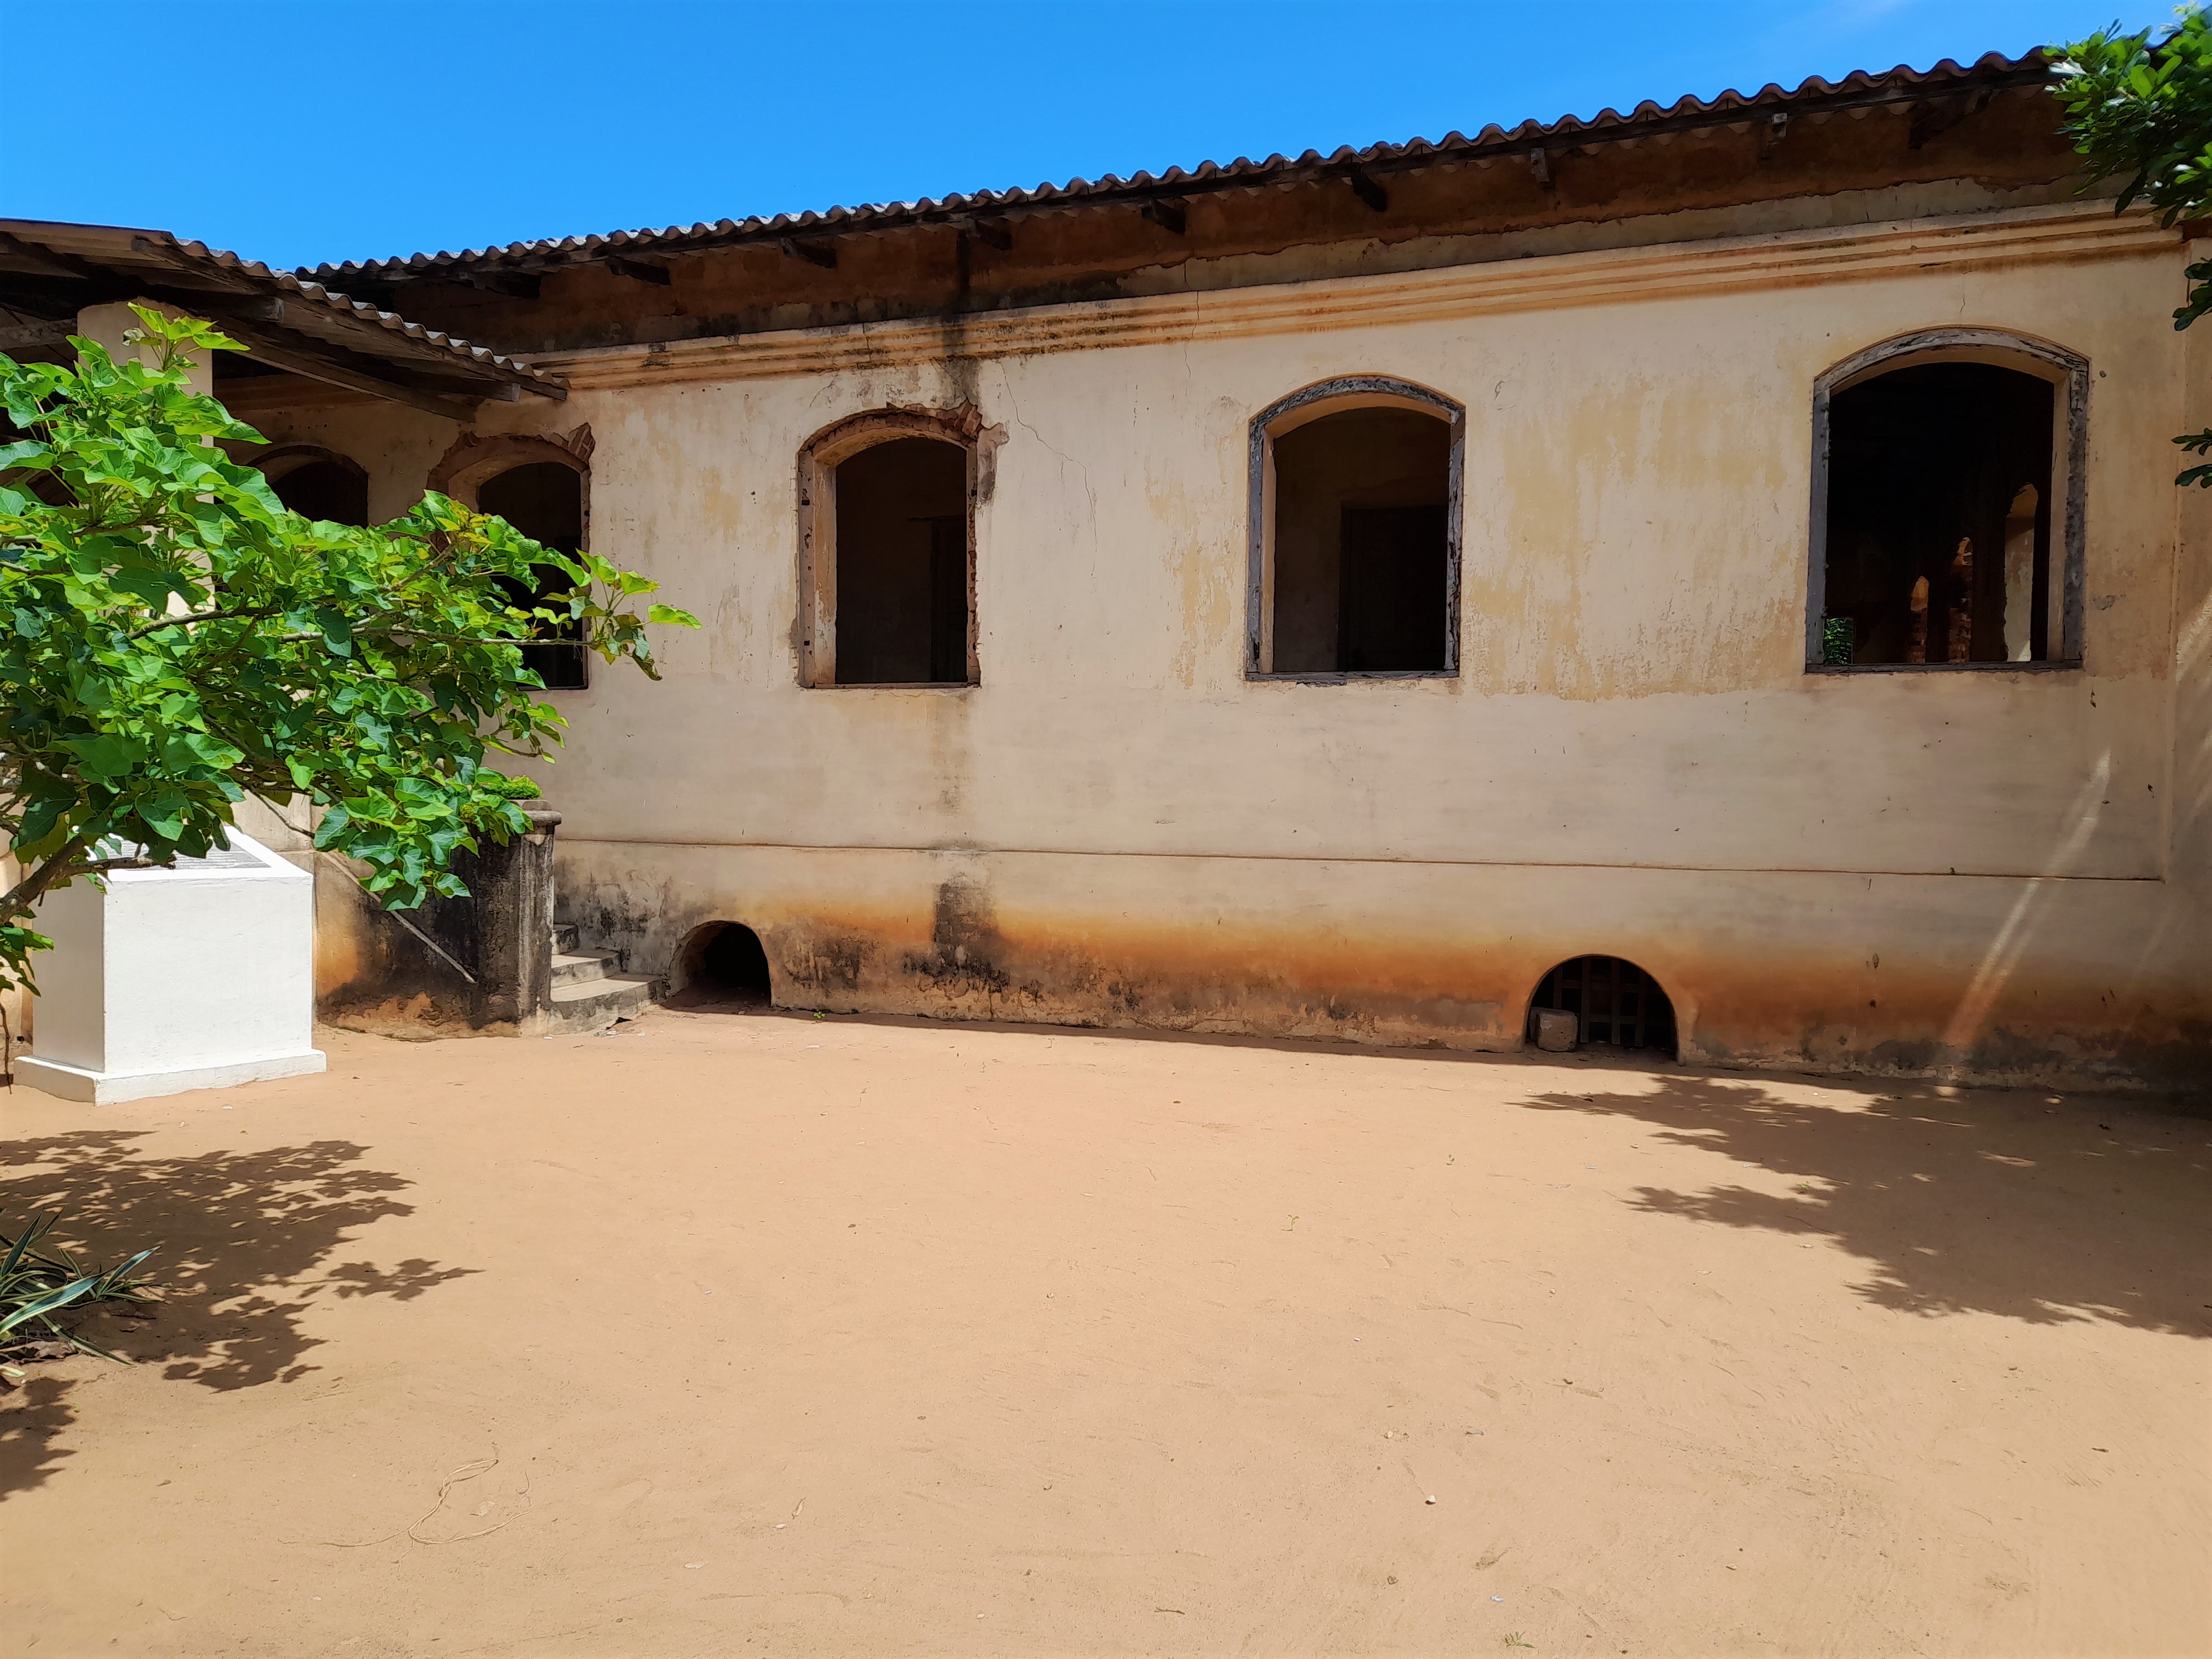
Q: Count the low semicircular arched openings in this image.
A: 2